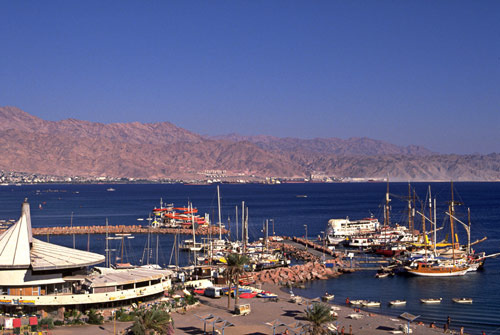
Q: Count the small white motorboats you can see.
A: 6